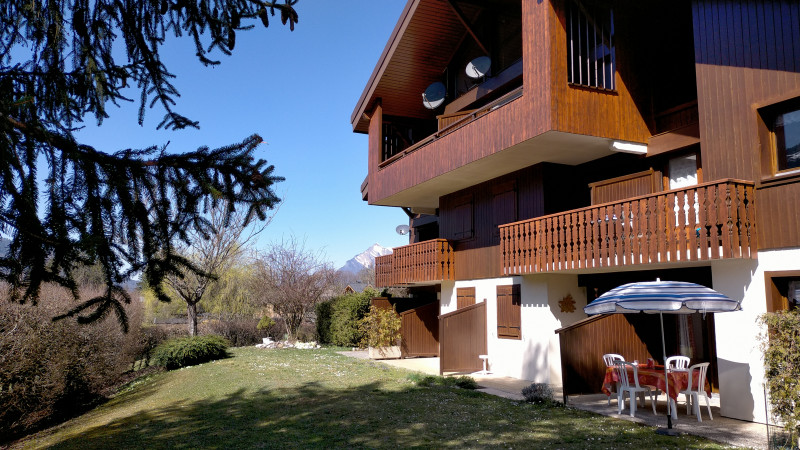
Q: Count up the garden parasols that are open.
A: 1